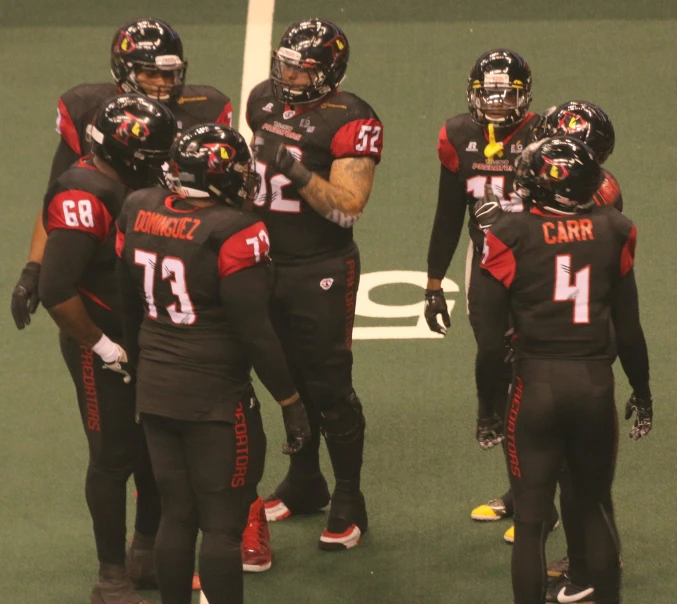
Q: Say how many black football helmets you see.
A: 7